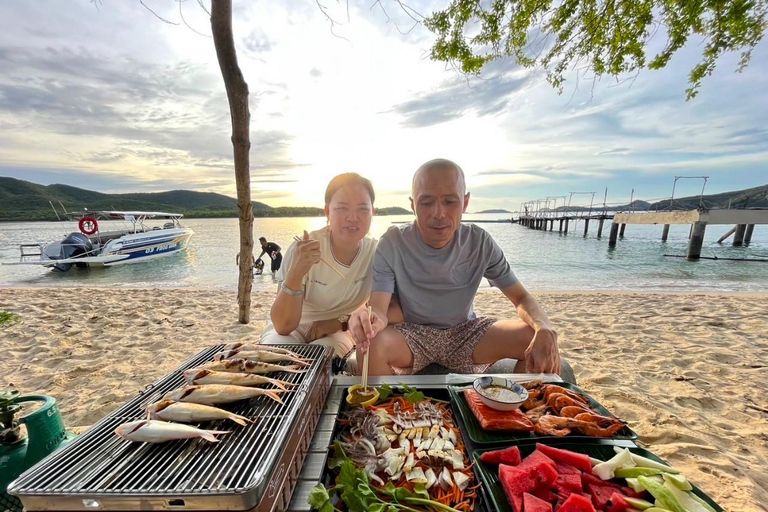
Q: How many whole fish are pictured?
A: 7